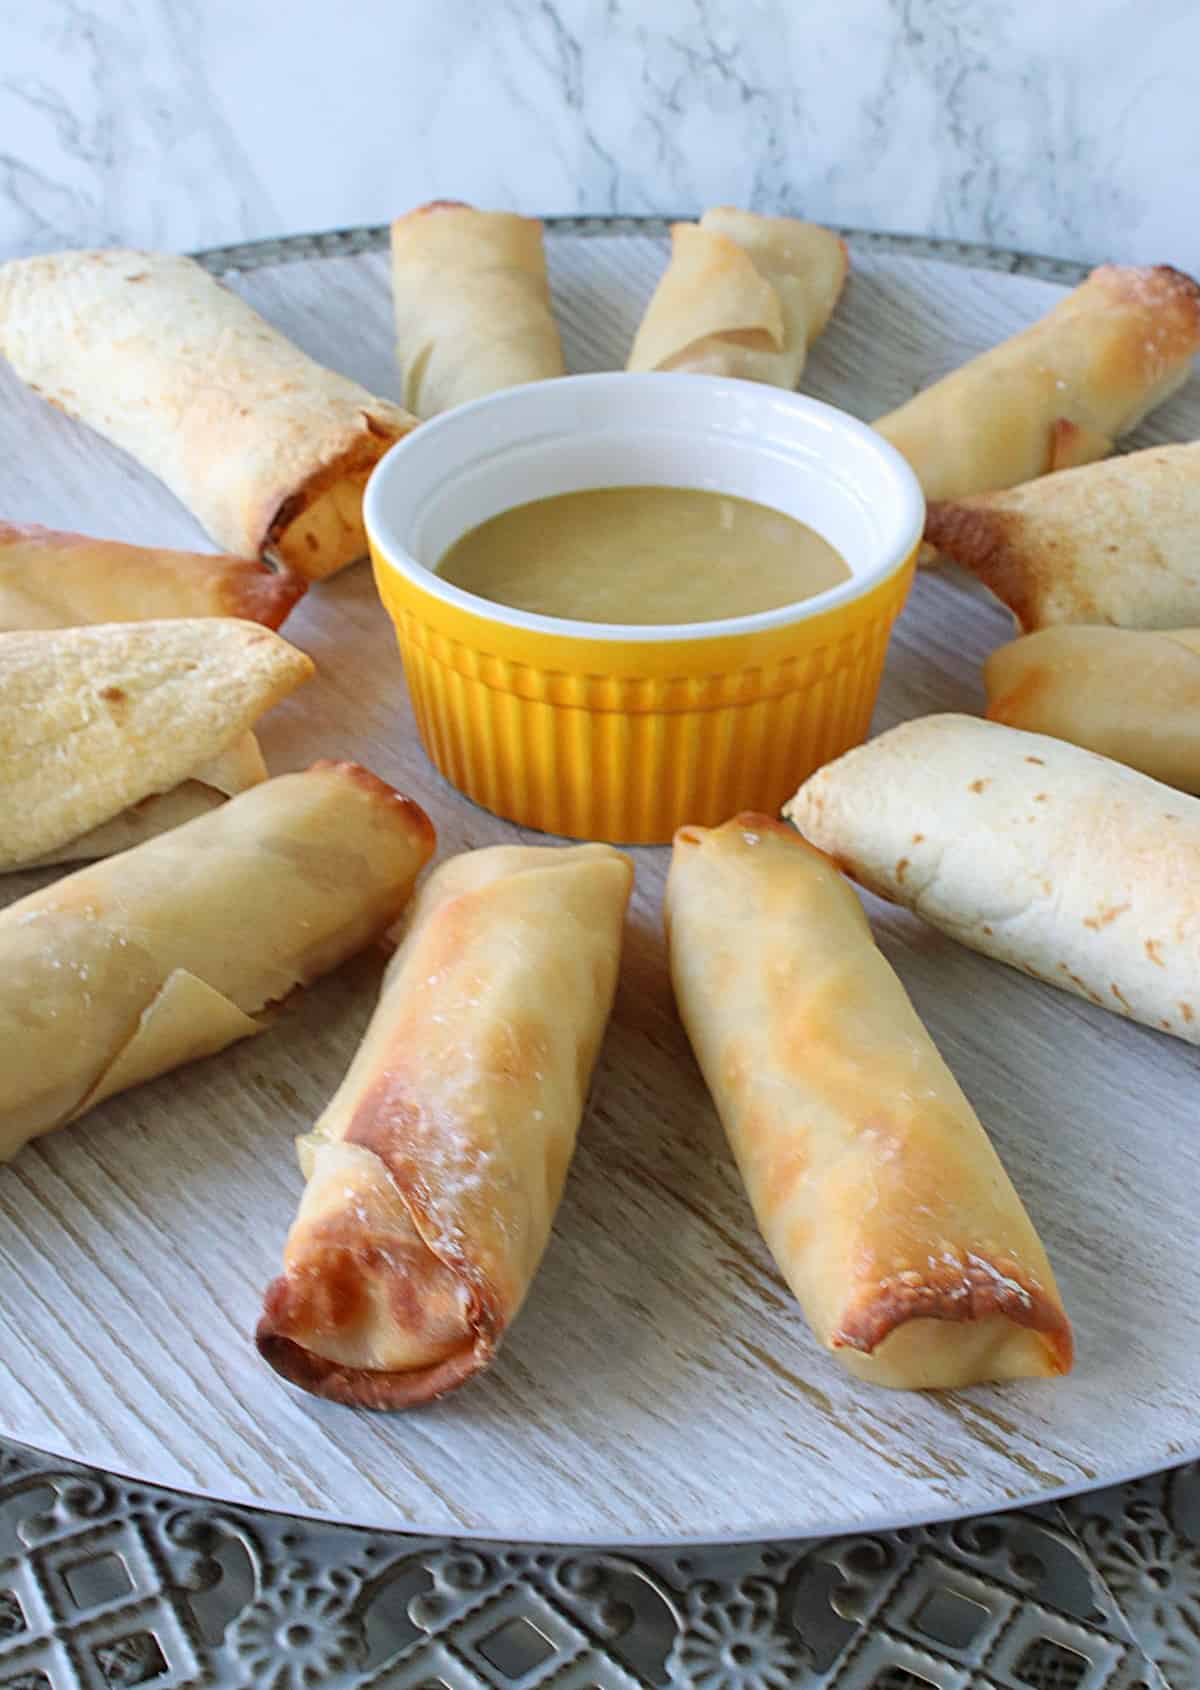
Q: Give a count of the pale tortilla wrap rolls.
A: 4